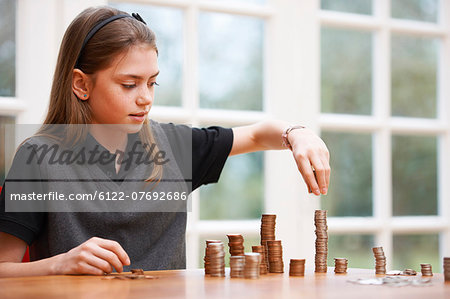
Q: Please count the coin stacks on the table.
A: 14